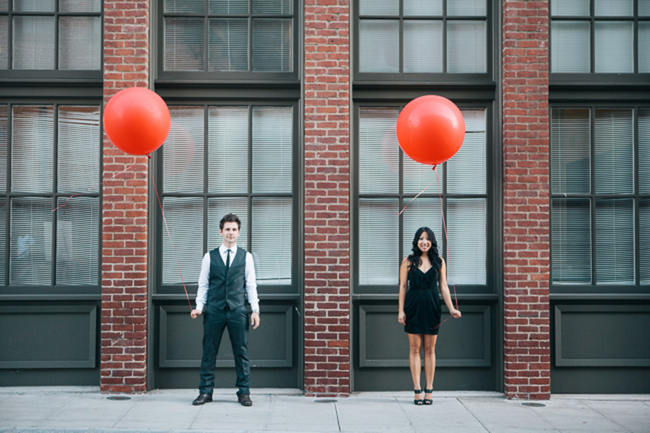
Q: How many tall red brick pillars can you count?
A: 3